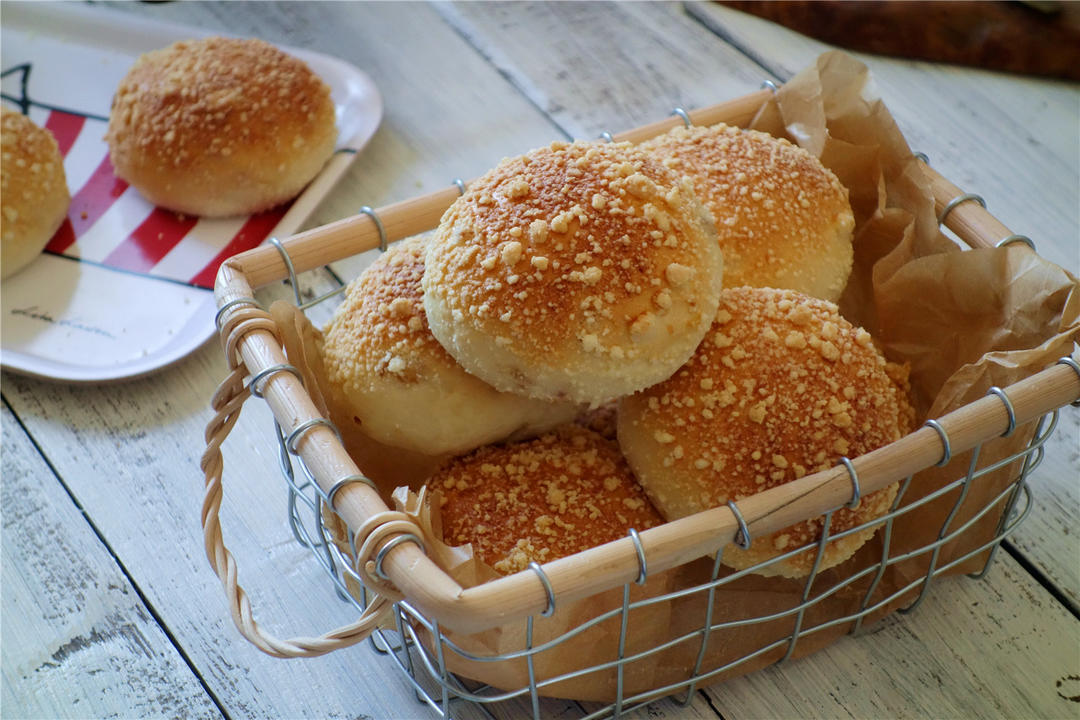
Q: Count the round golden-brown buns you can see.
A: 7